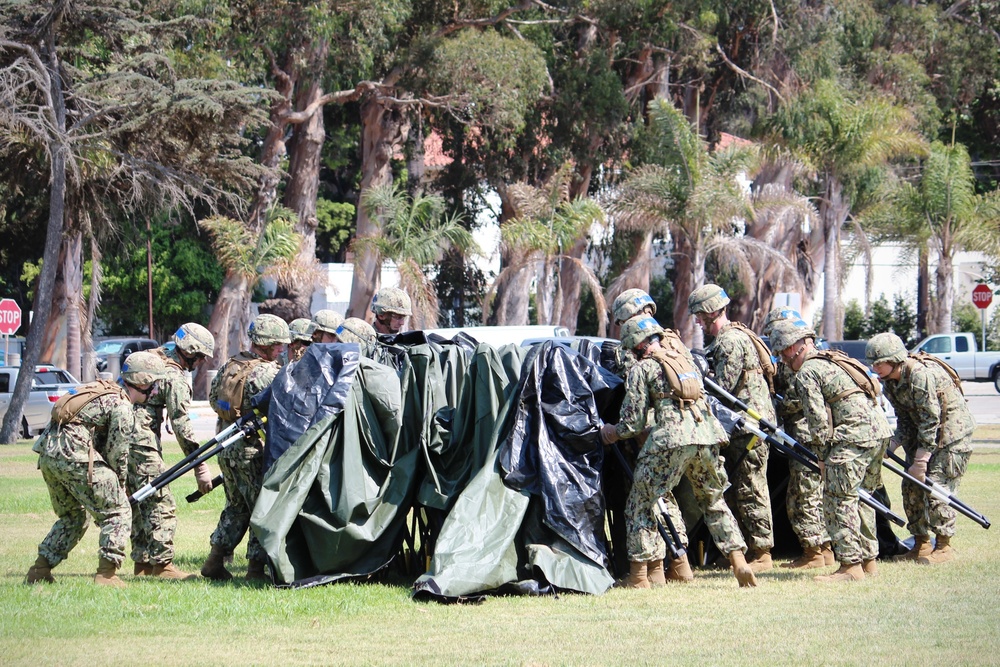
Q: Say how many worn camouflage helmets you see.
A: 13